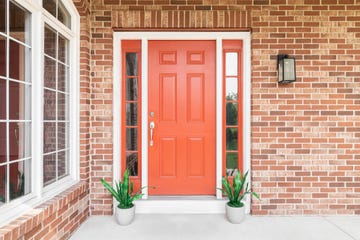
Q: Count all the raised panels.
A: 6